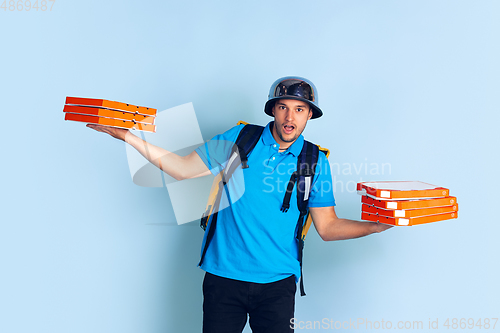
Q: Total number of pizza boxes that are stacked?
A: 7